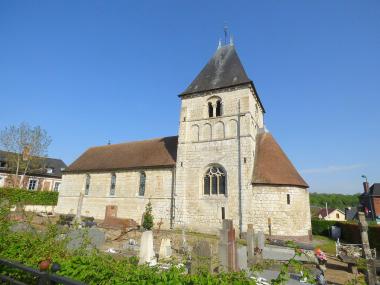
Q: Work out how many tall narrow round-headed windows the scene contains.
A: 3